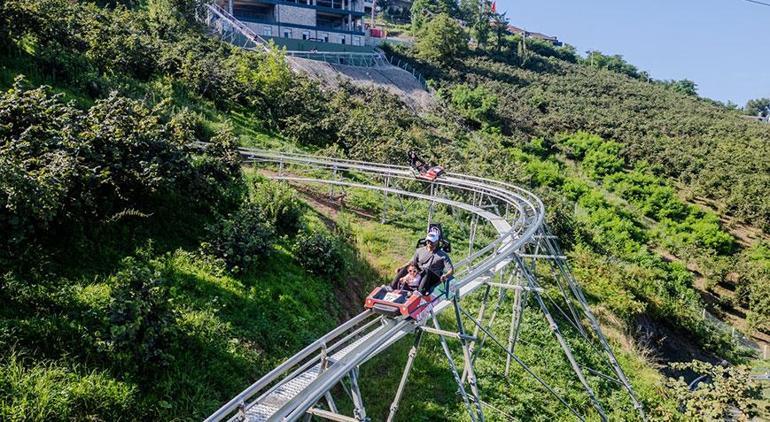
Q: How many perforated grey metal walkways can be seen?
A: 1